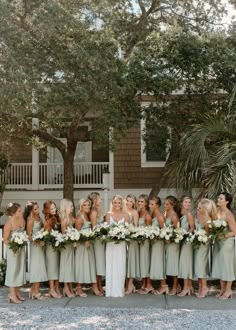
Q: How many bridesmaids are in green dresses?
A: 13